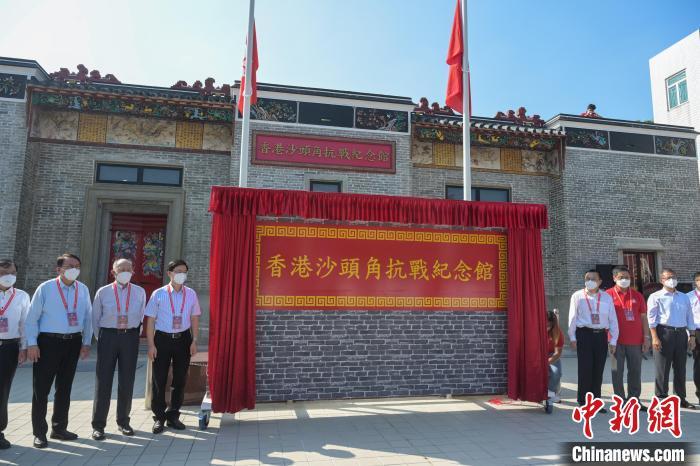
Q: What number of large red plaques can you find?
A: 2